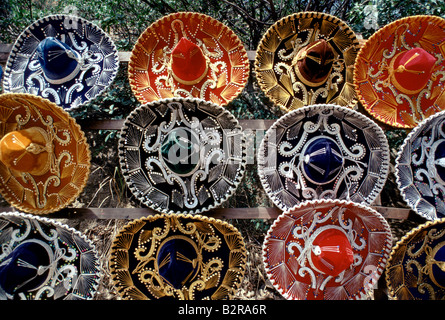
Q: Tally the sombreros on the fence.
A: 12